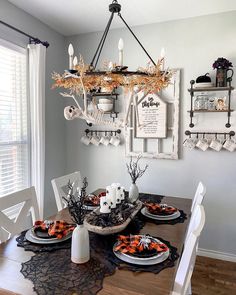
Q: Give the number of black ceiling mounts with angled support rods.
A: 1